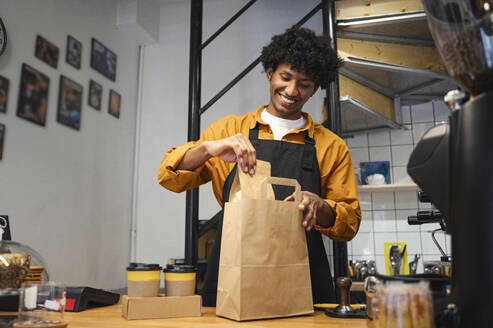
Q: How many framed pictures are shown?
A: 9